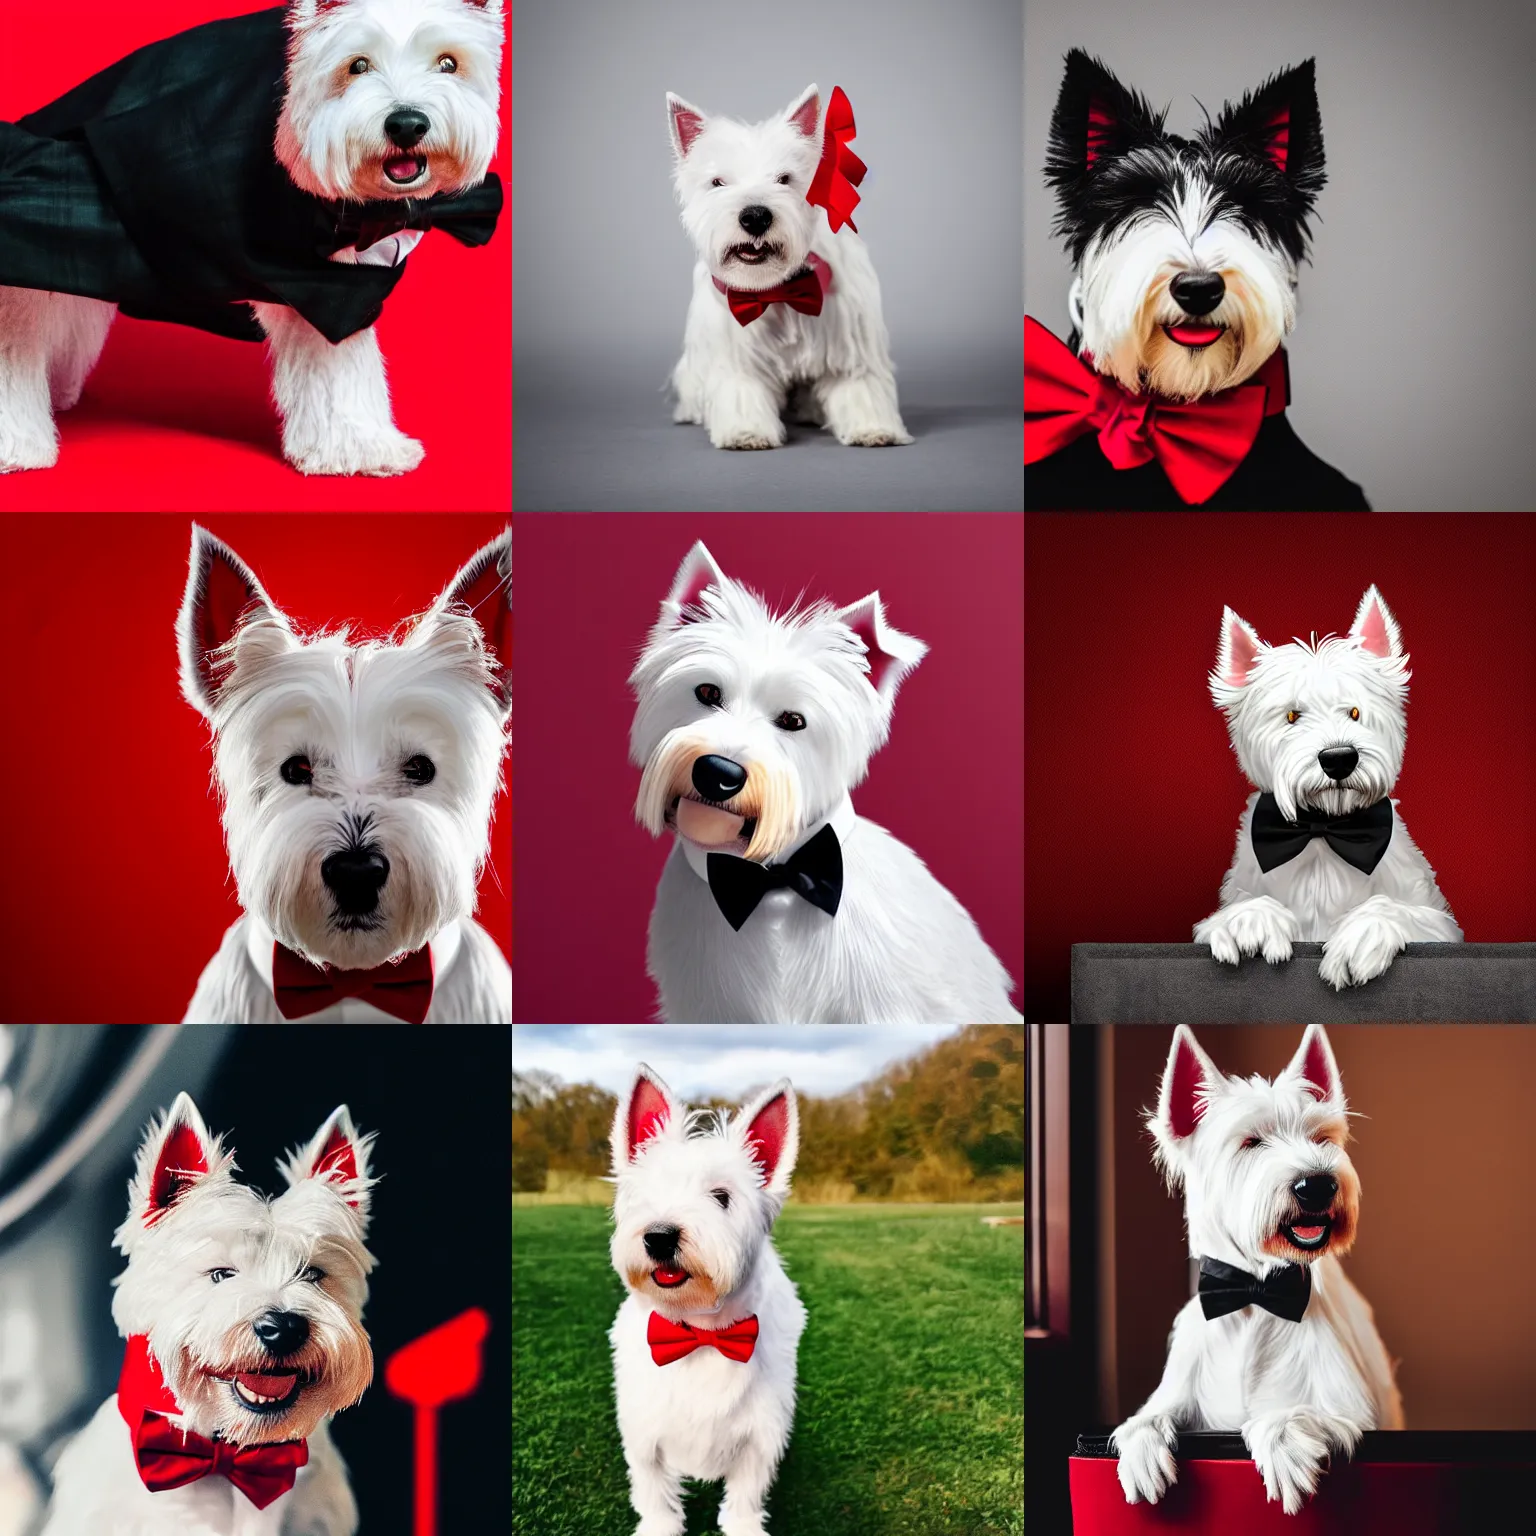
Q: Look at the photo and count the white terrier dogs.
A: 8